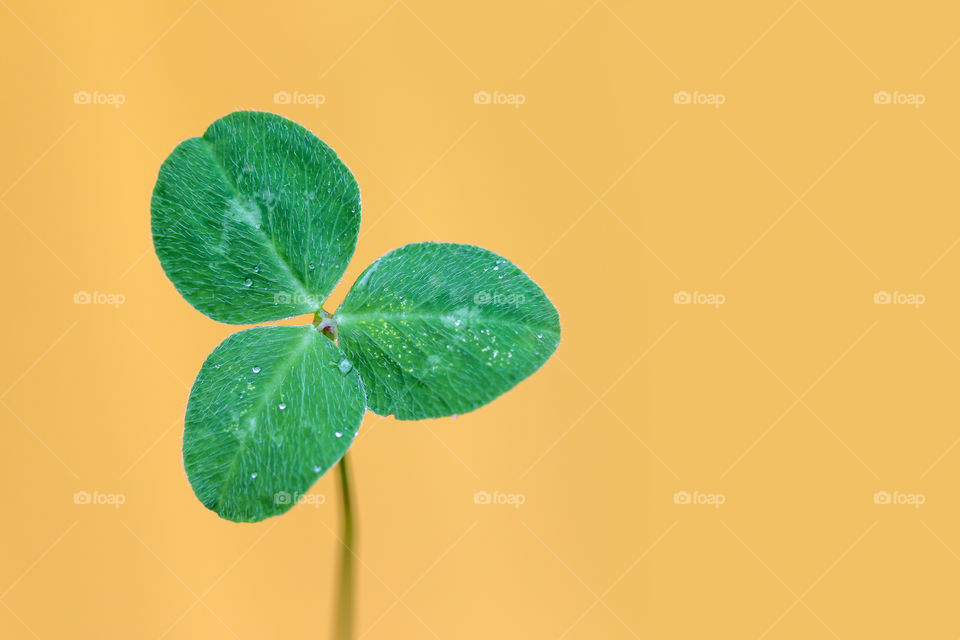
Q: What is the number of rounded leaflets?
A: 3